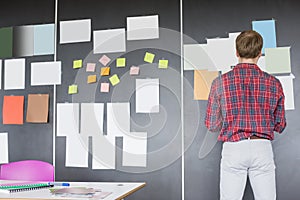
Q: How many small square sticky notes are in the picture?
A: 12